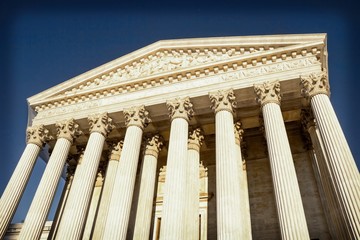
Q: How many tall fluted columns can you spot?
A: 8